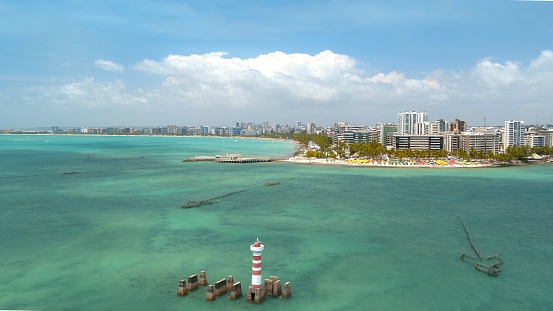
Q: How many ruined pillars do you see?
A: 11